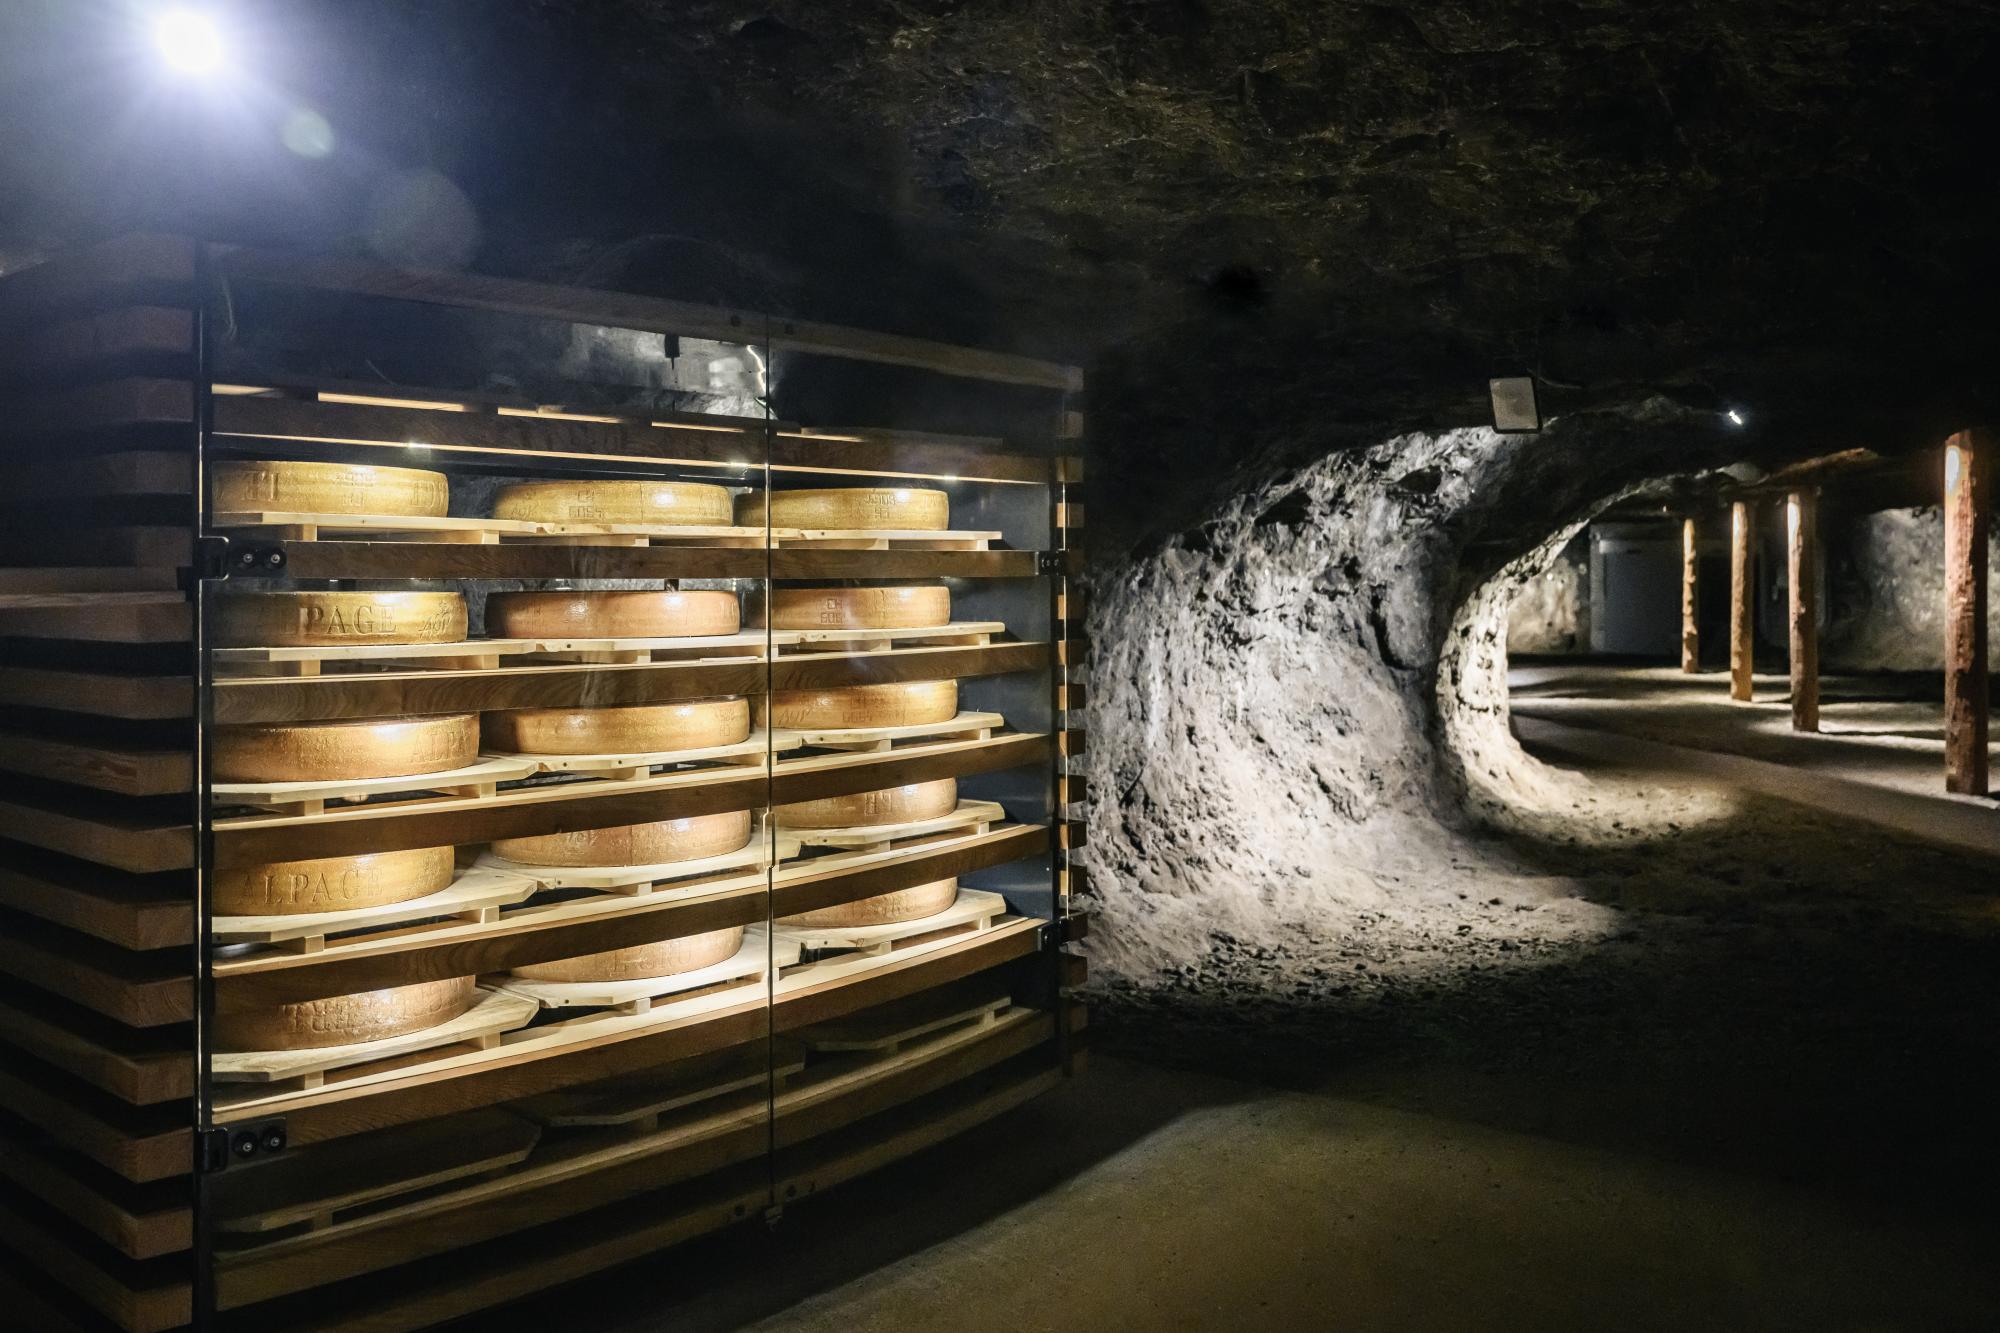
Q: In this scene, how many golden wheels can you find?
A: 15